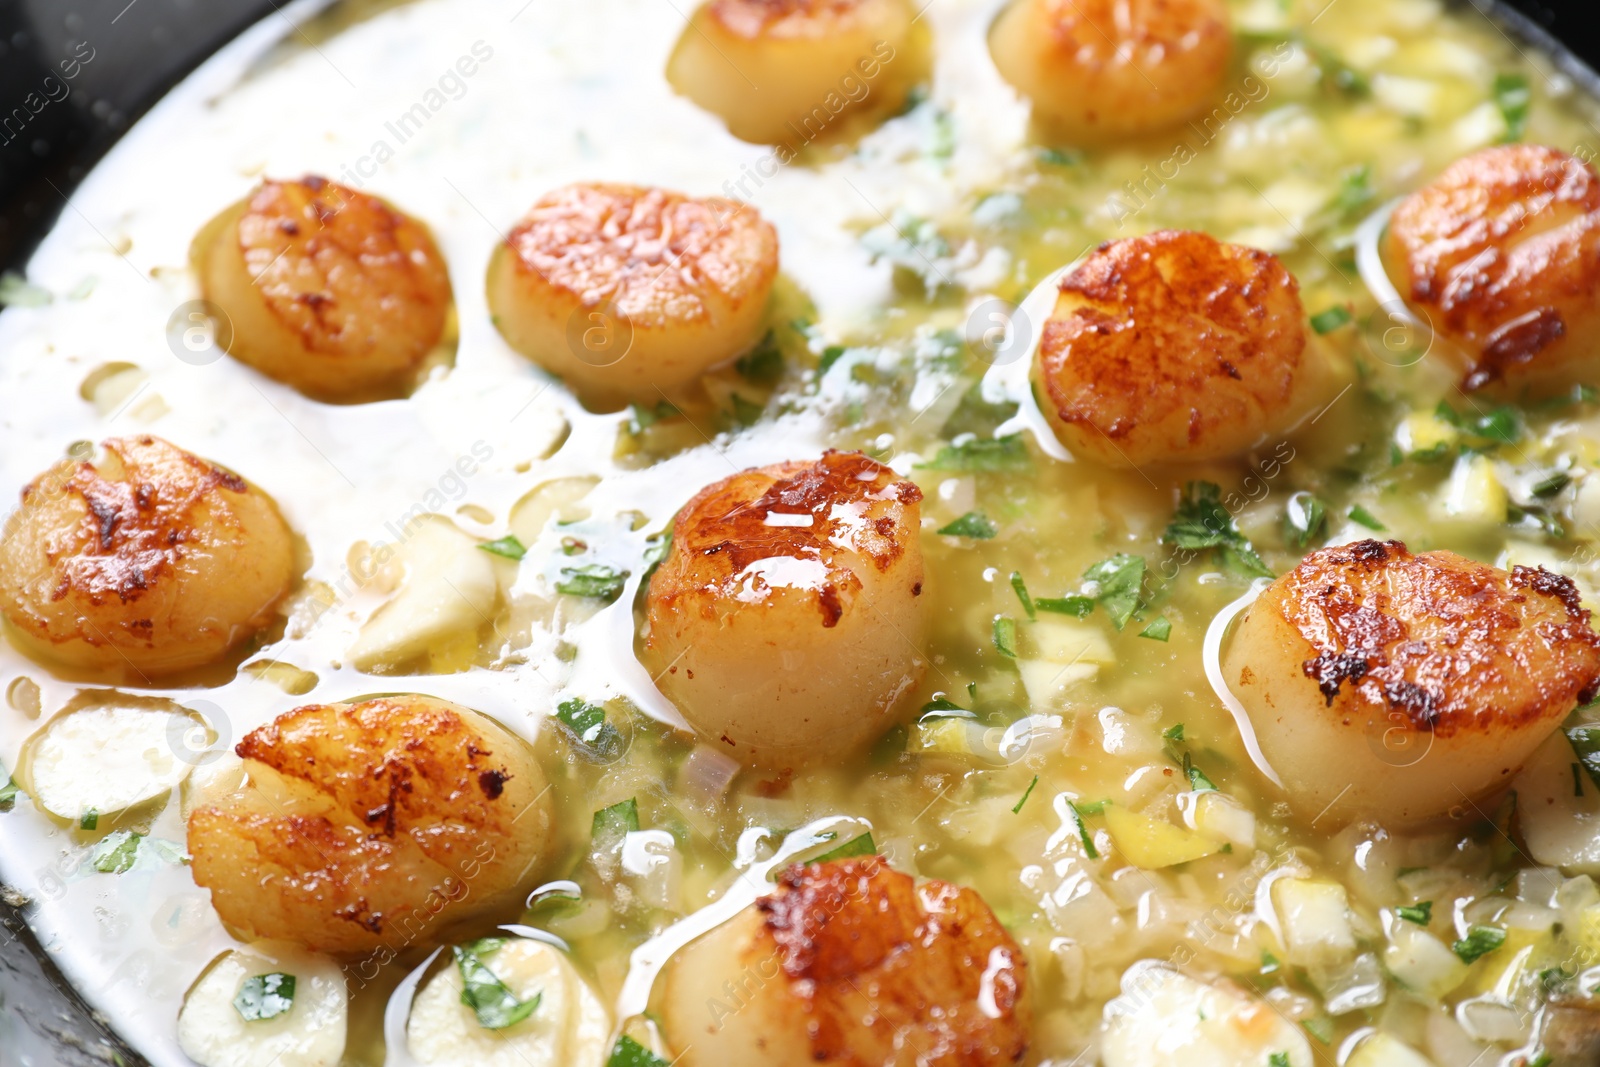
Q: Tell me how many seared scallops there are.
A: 11